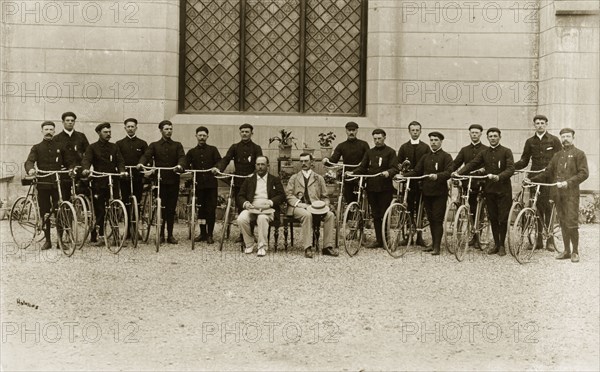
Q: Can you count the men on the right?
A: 8